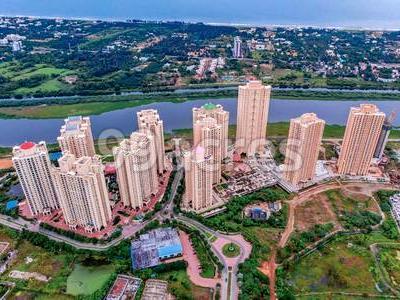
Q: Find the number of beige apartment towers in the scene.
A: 11